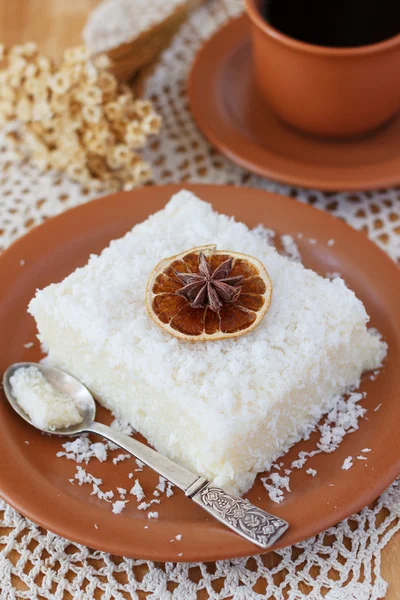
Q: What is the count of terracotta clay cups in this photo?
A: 1